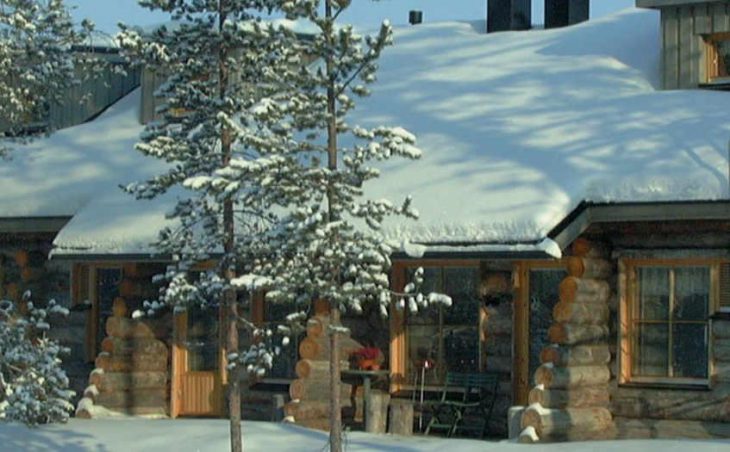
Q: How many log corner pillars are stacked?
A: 3